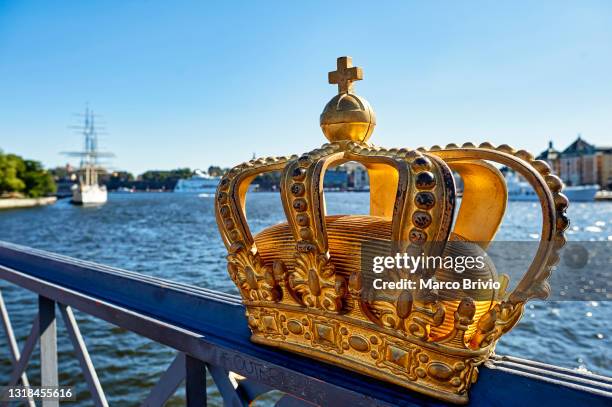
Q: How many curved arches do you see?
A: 6